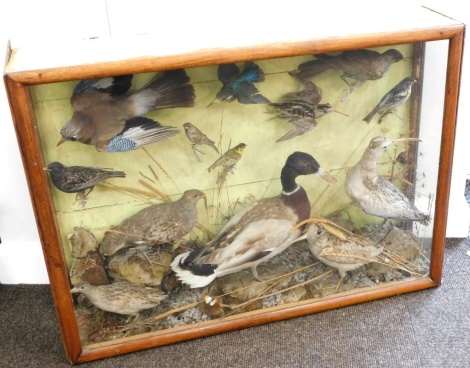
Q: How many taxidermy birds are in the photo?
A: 13